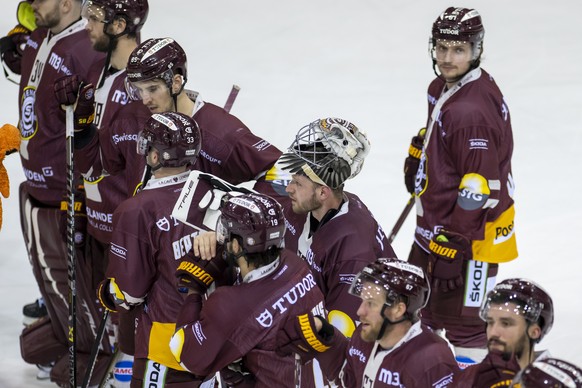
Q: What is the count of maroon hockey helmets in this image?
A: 8